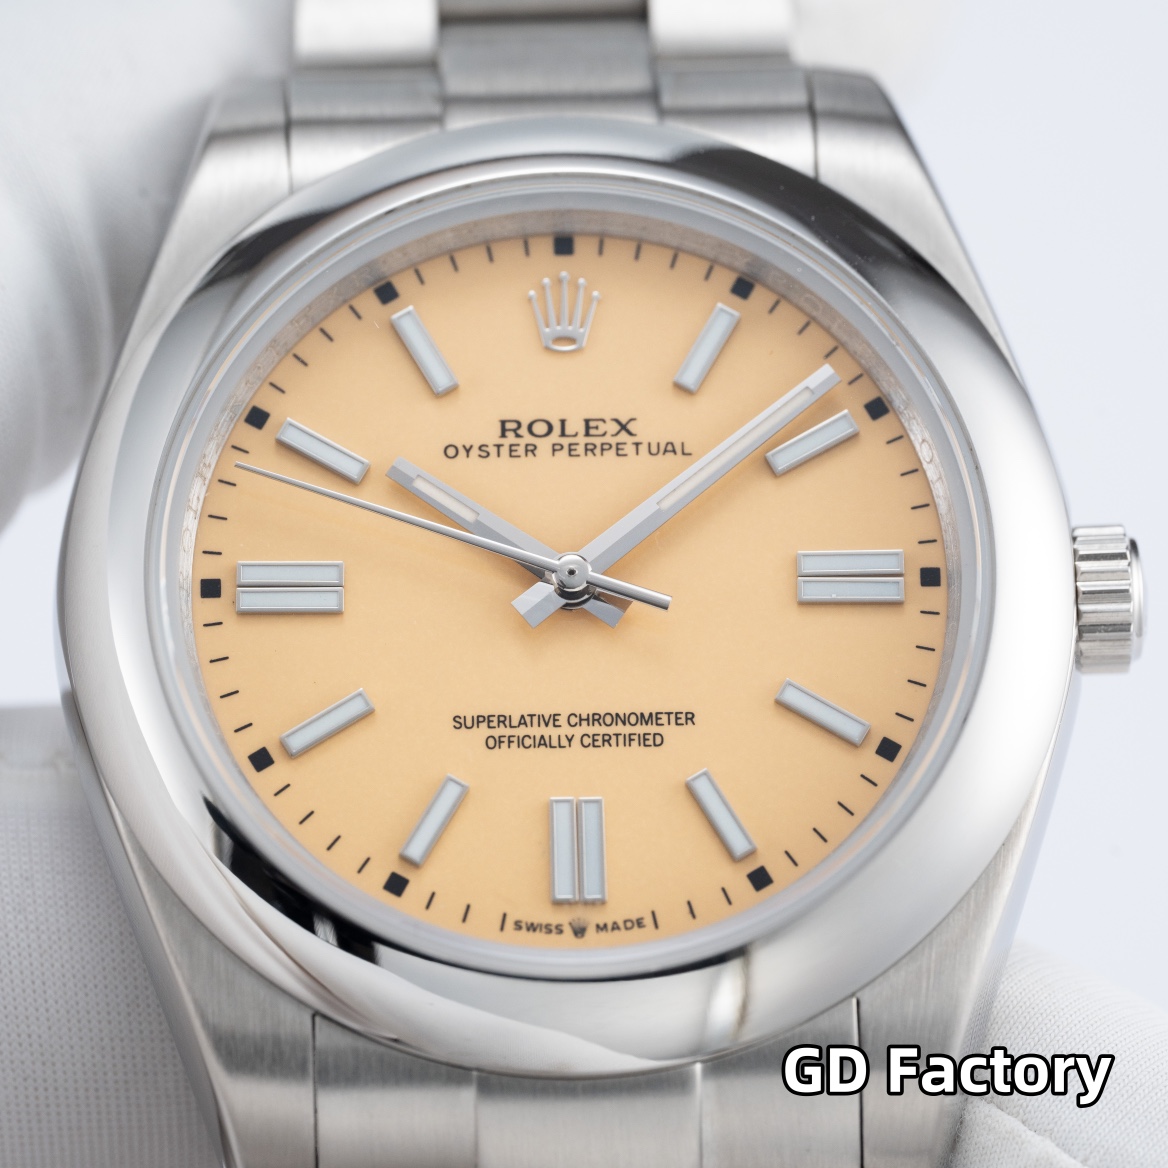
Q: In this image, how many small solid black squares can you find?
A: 11